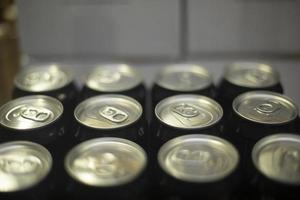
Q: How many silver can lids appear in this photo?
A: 12